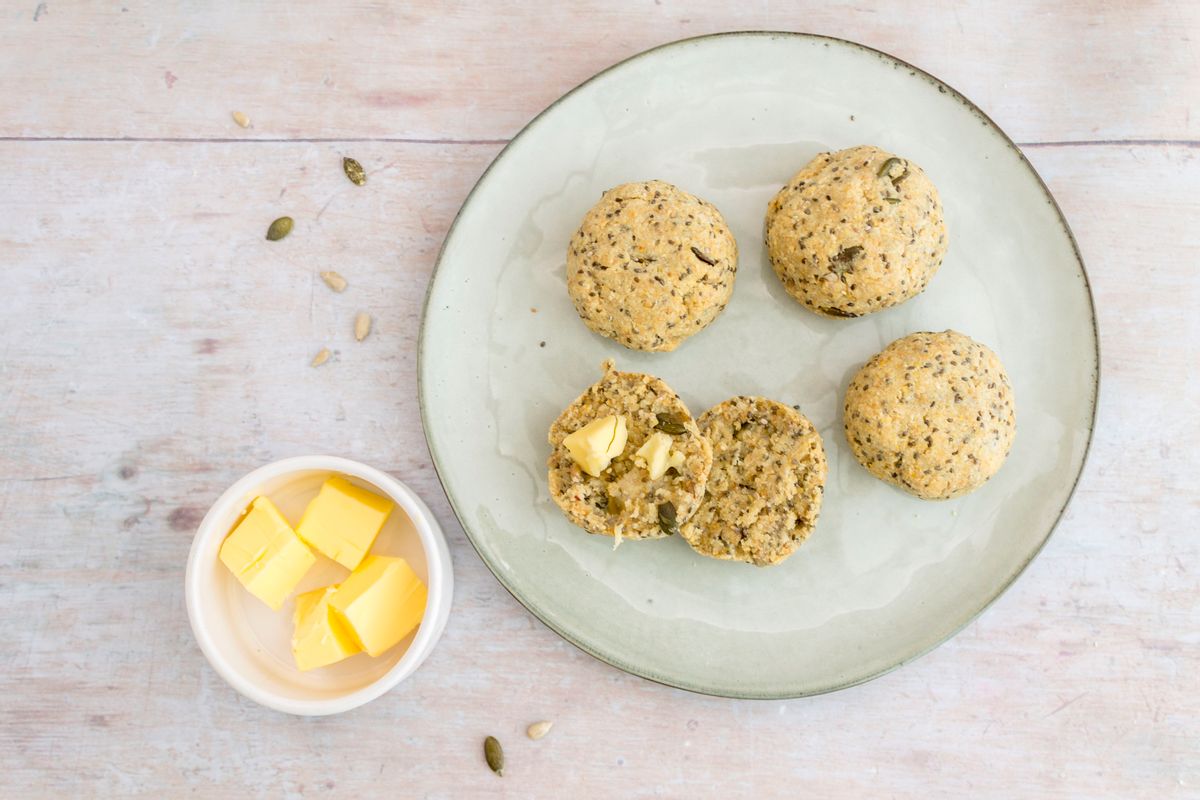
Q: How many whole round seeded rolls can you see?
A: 3